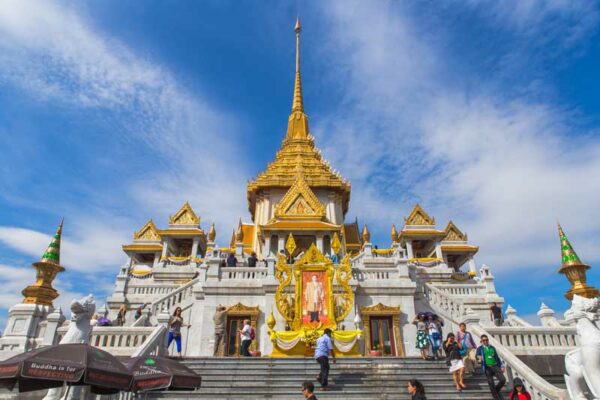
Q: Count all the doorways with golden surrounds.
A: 2